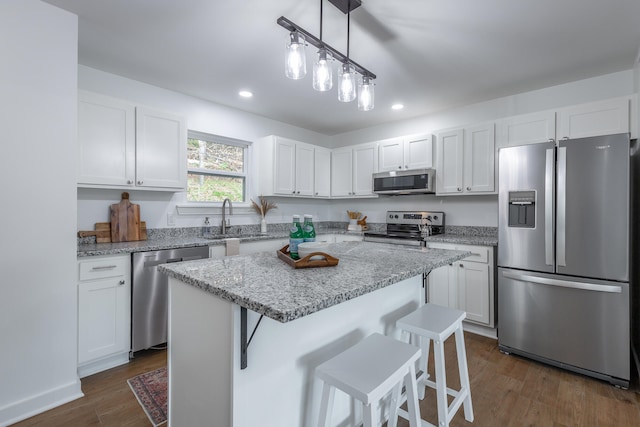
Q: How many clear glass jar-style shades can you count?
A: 4